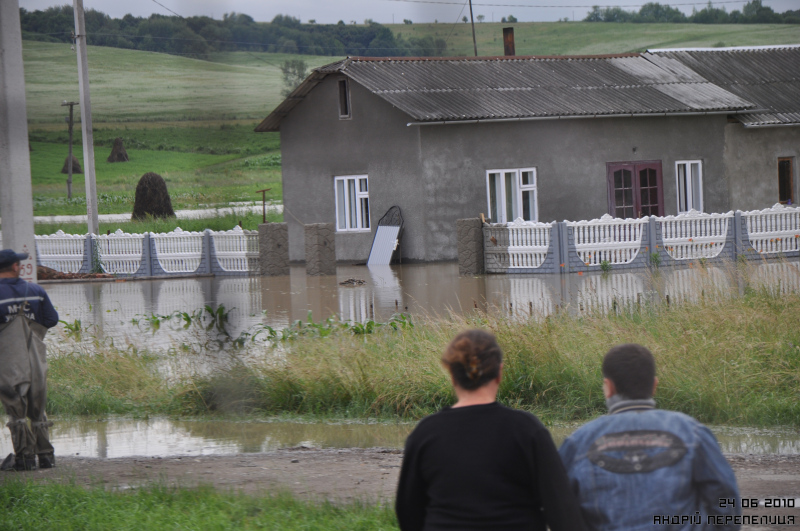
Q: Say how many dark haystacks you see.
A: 3